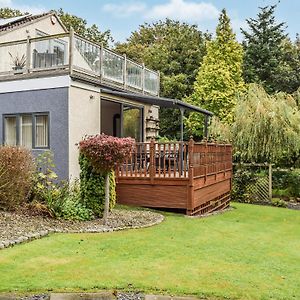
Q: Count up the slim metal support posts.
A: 2